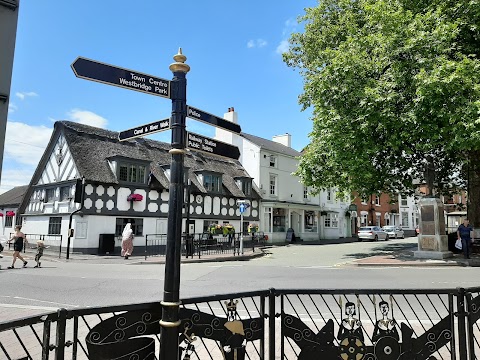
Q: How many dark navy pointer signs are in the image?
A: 4